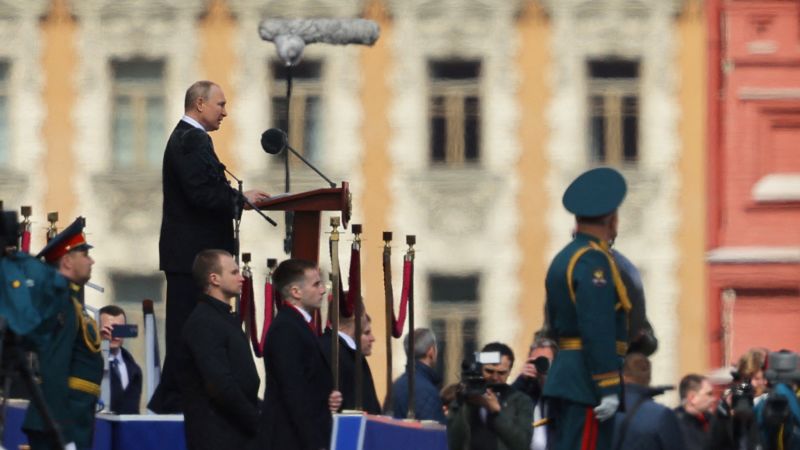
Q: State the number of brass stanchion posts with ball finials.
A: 8